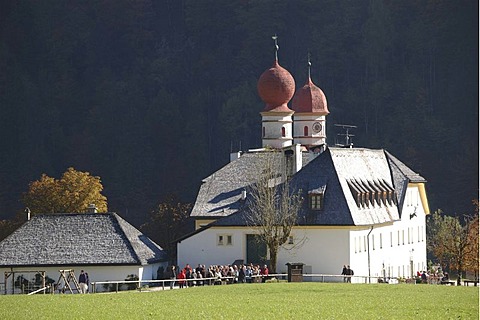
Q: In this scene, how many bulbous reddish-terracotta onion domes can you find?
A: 2